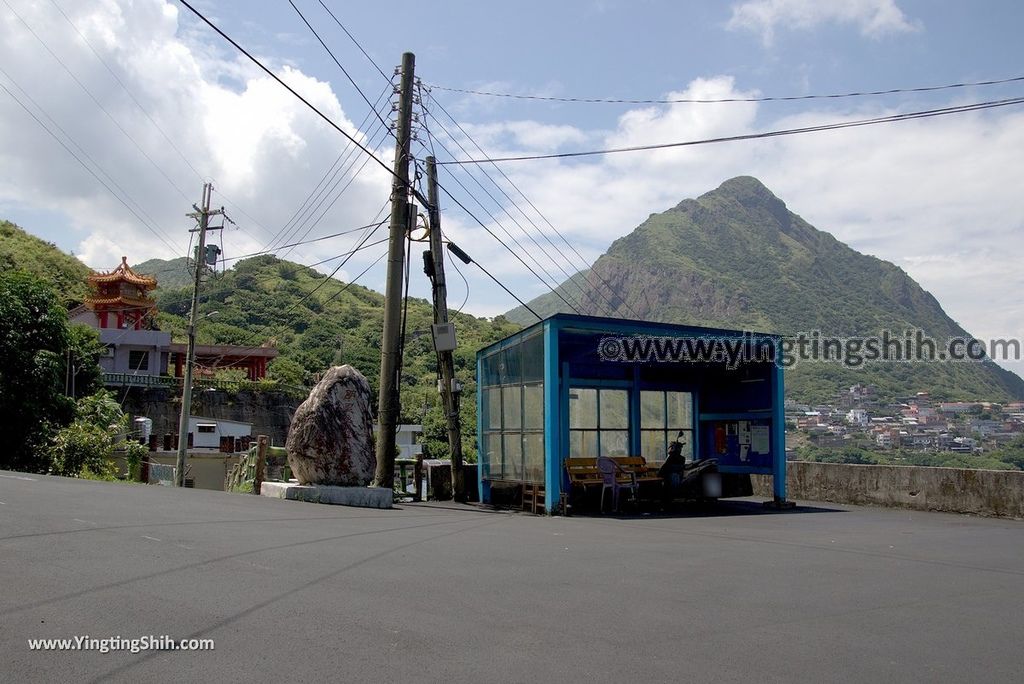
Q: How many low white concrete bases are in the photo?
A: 1